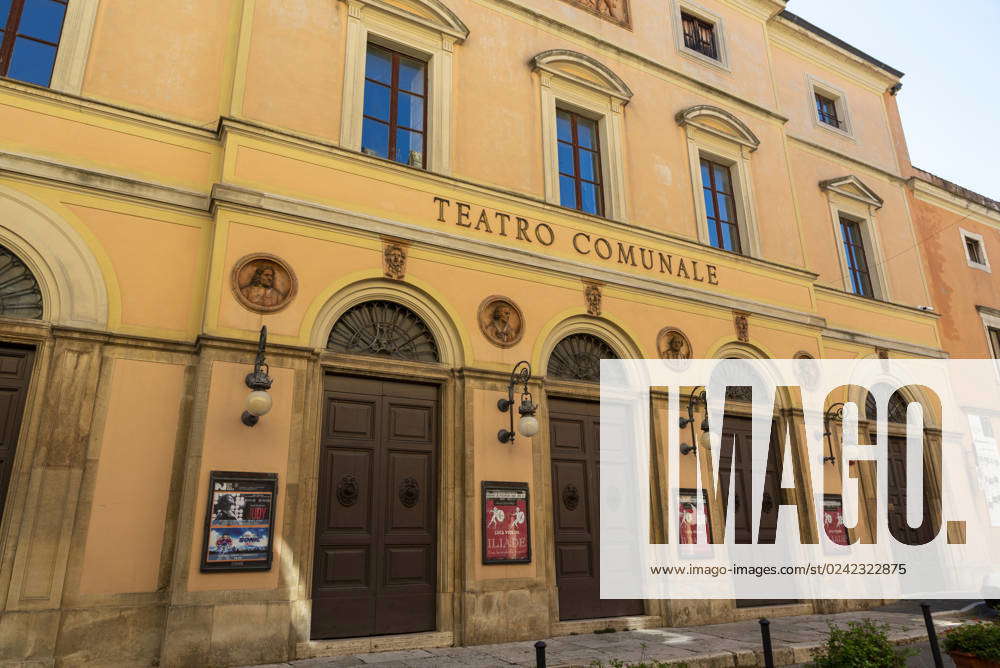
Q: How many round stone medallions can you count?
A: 4